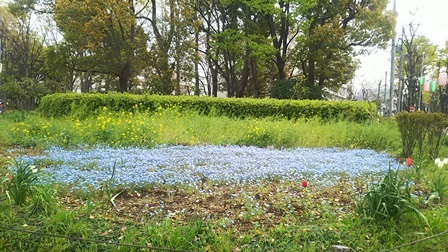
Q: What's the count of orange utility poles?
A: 0